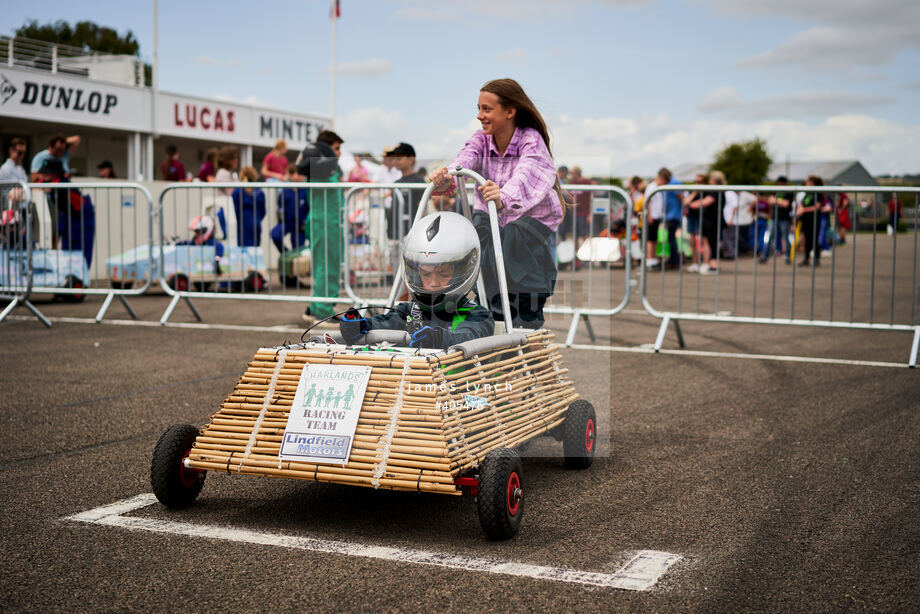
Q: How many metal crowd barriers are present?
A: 5